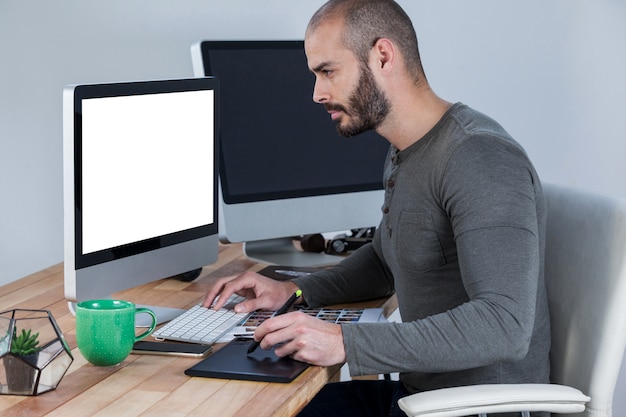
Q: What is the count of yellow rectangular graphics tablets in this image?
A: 0